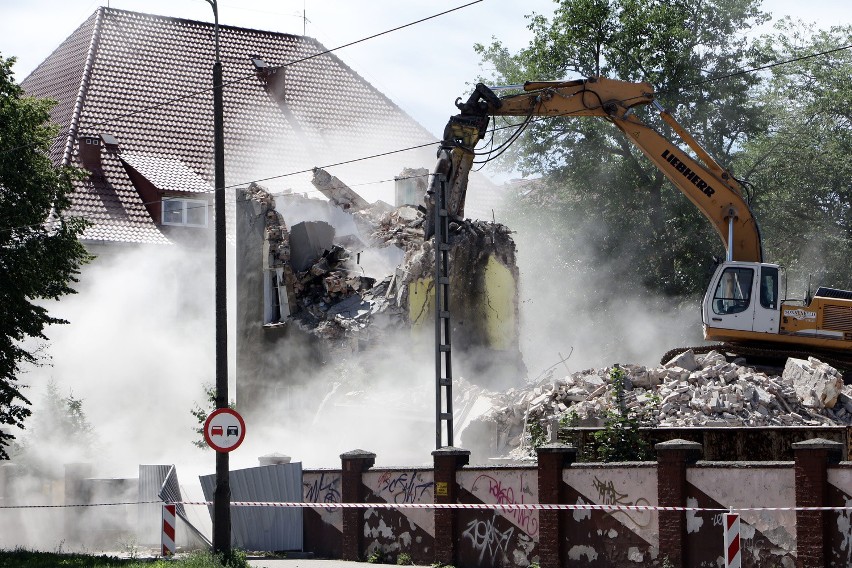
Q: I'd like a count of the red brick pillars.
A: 5